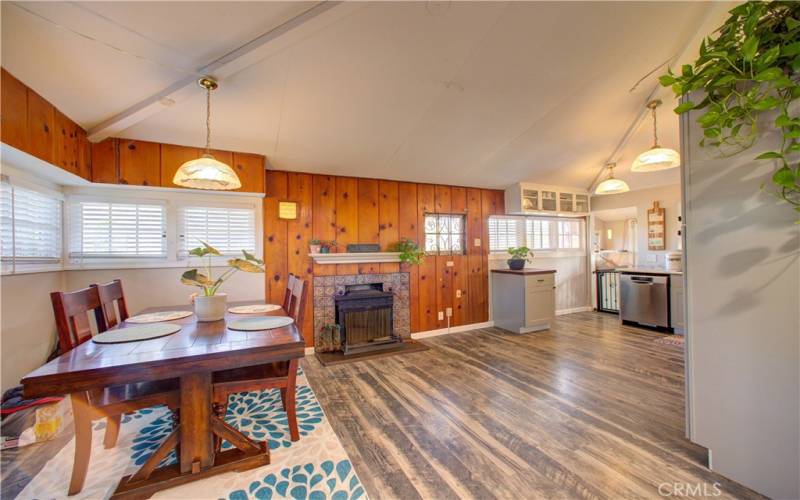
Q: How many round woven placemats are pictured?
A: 4